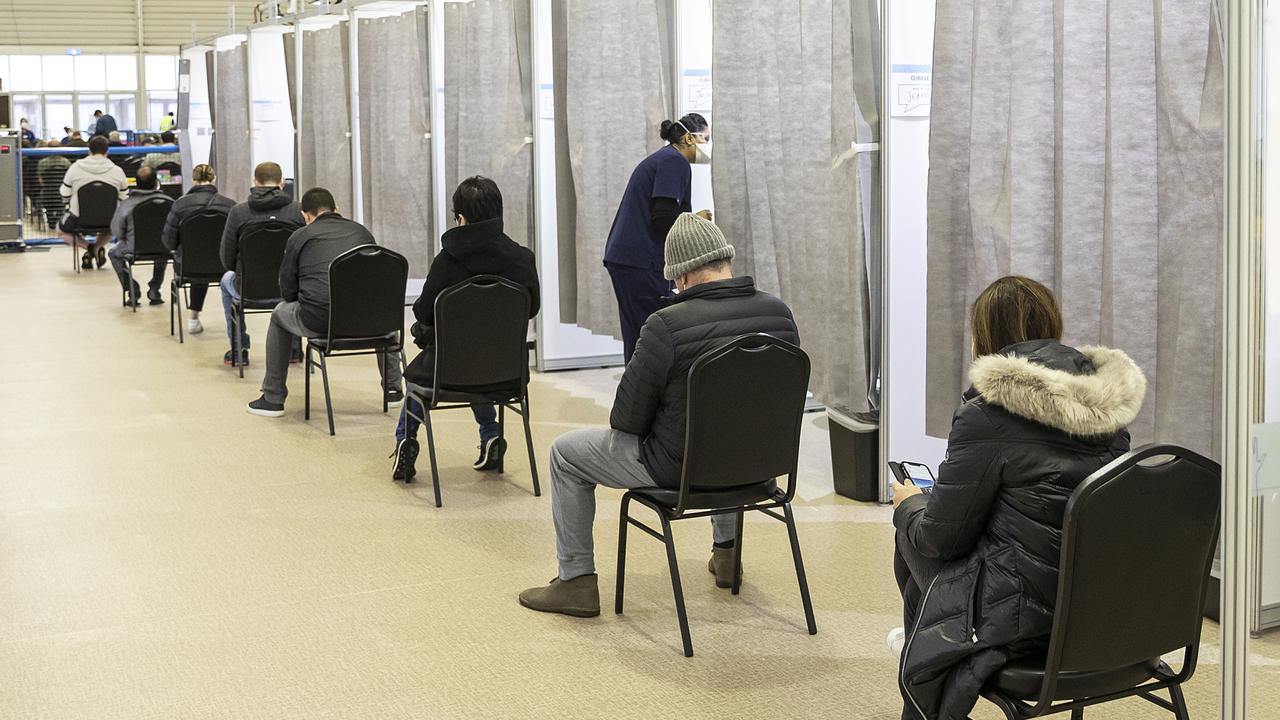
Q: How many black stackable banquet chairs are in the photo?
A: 8